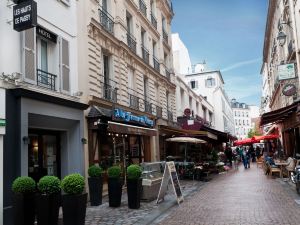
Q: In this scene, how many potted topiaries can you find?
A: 6